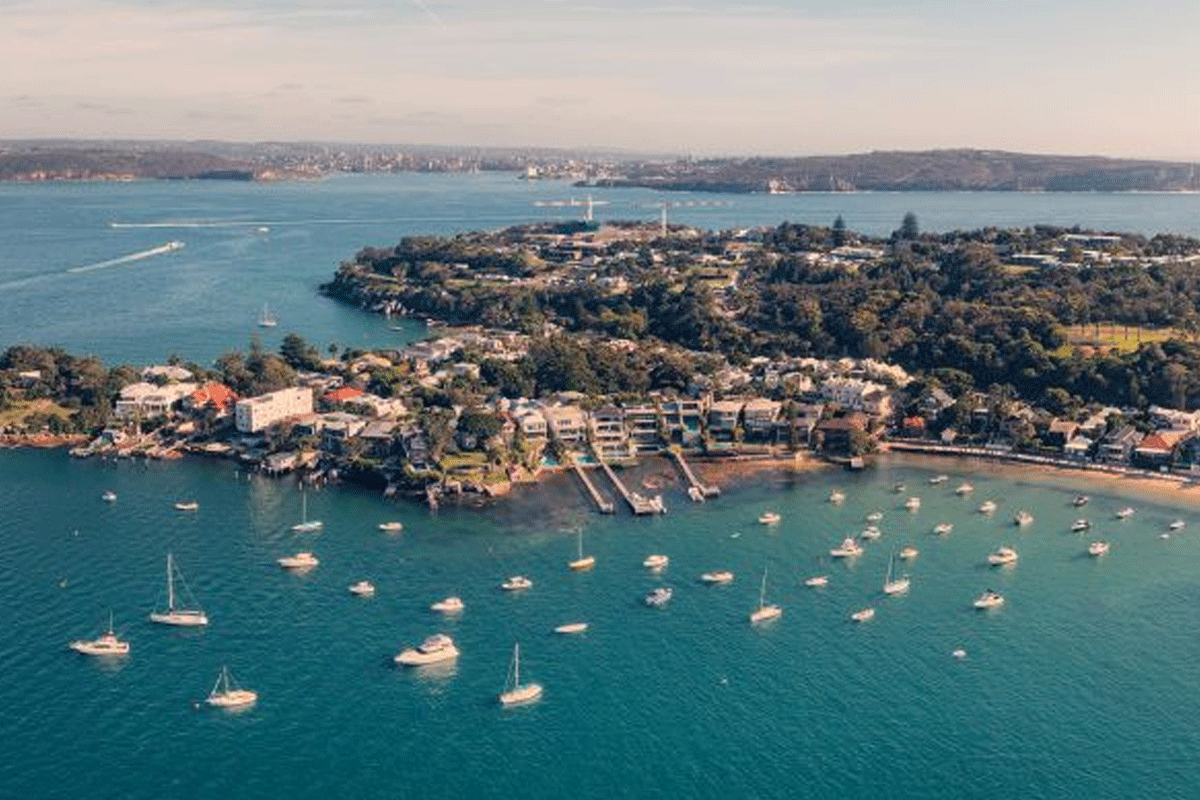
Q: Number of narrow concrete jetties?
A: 3